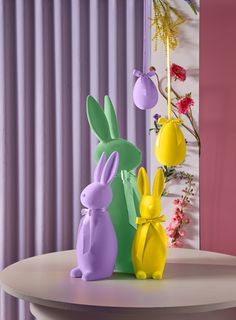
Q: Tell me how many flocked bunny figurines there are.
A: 3